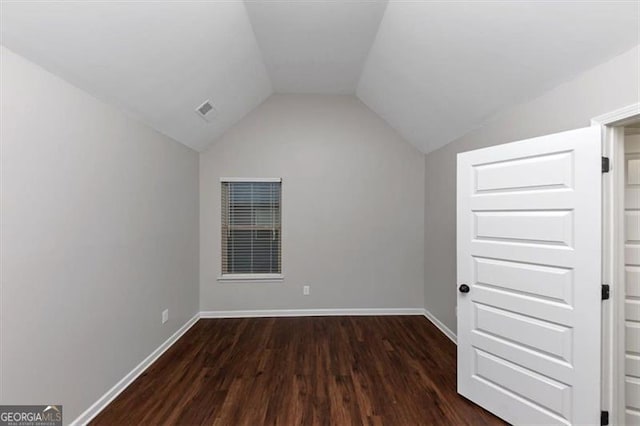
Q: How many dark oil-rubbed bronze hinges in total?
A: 3